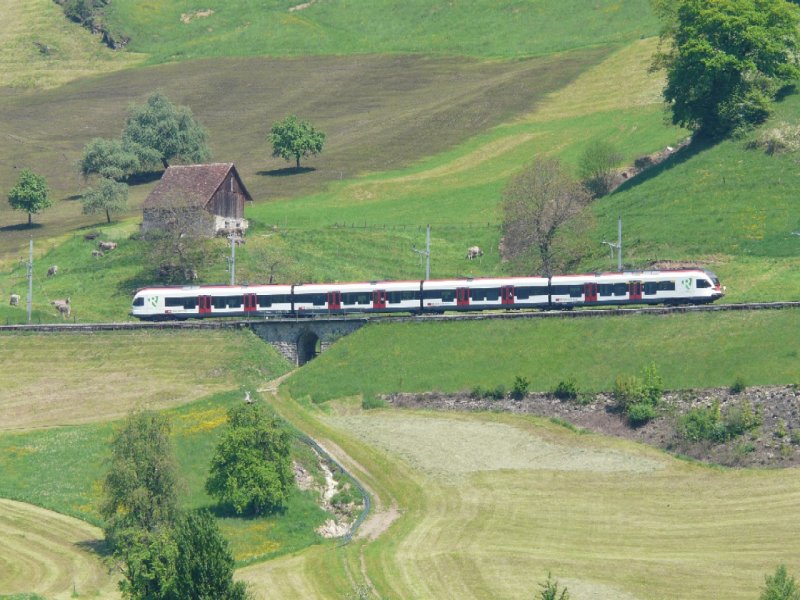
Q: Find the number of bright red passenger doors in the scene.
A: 8